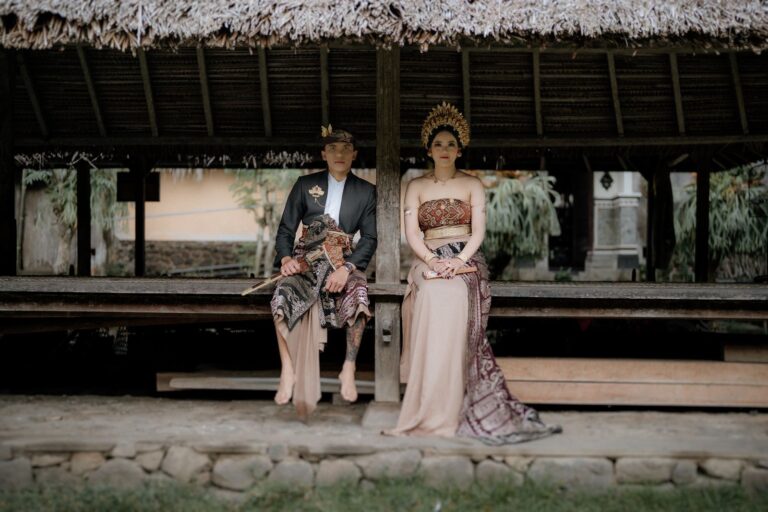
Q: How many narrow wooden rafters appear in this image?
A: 11